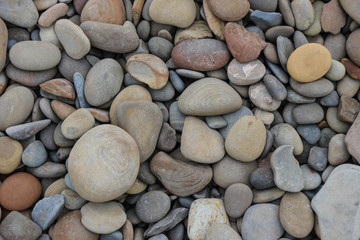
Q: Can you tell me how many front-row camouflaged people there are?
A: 0